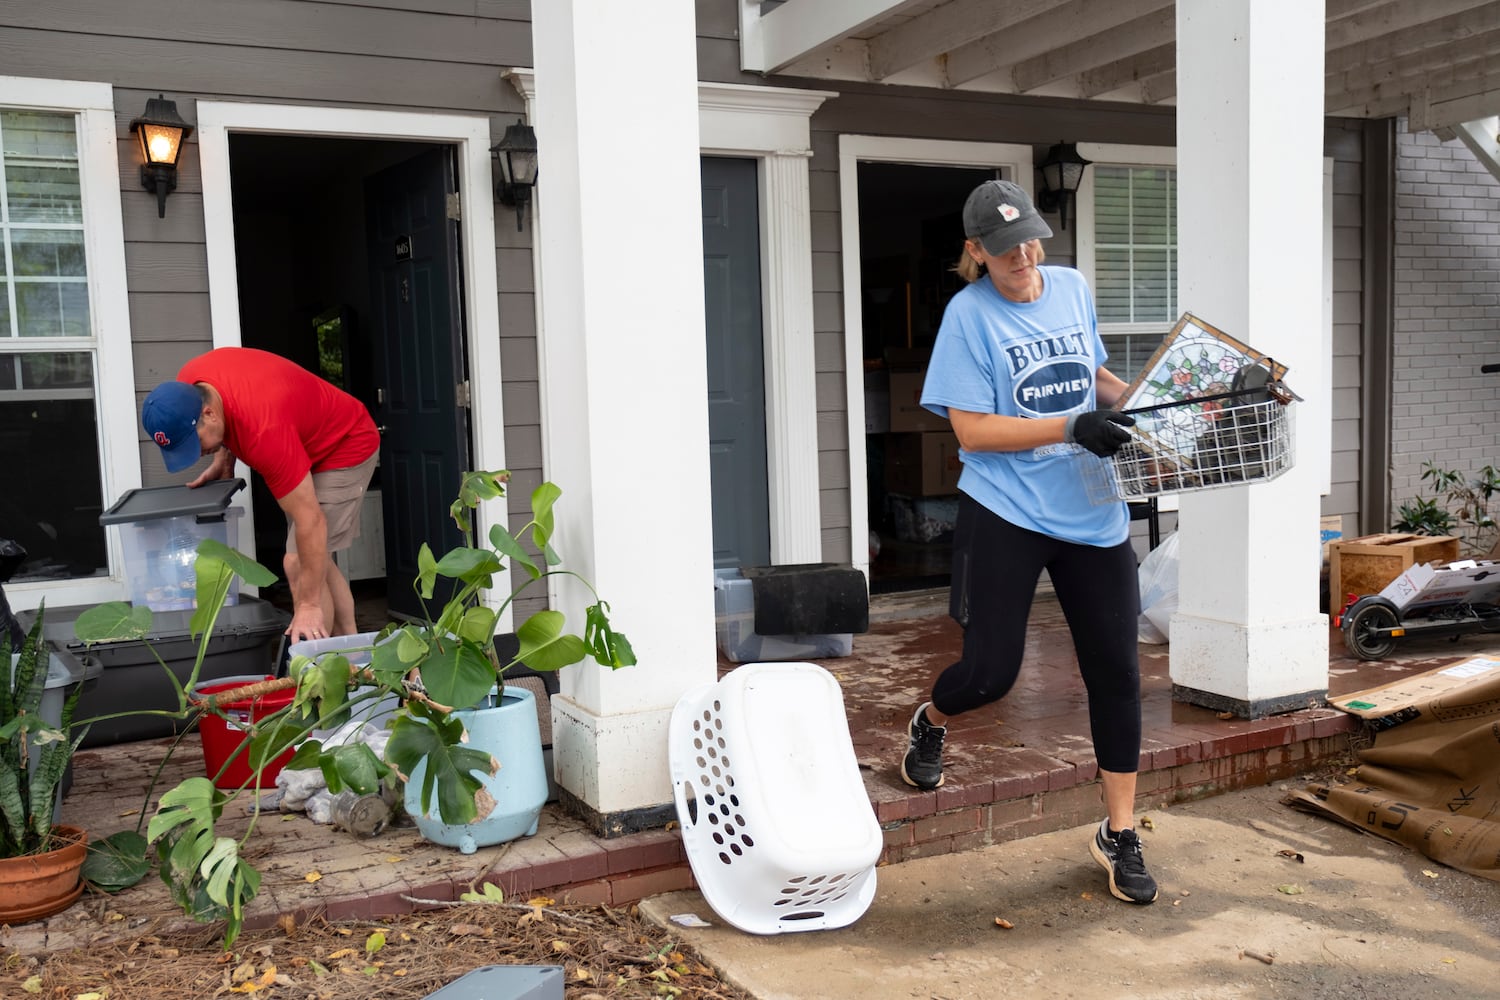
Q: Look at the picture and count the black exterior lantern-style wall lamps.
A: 3